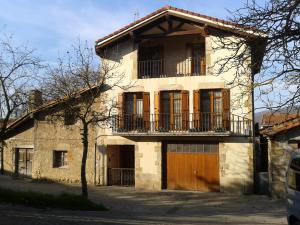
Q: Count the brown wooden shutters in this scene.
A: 6